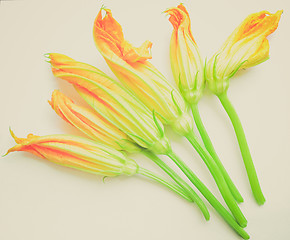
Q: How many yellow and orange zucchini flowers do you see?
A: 6